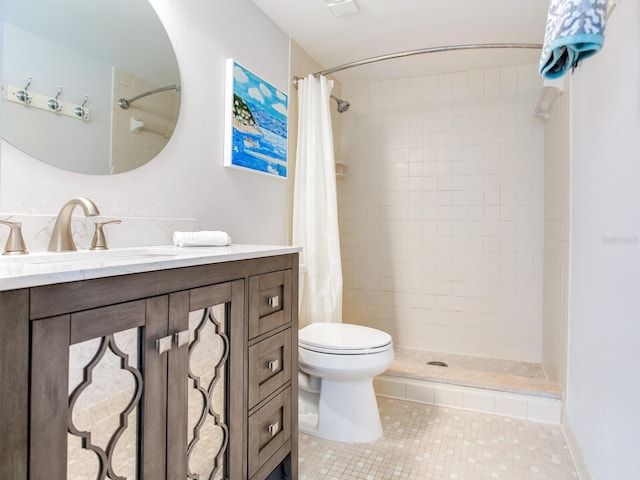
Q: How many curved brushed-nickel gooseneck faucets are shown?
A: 1